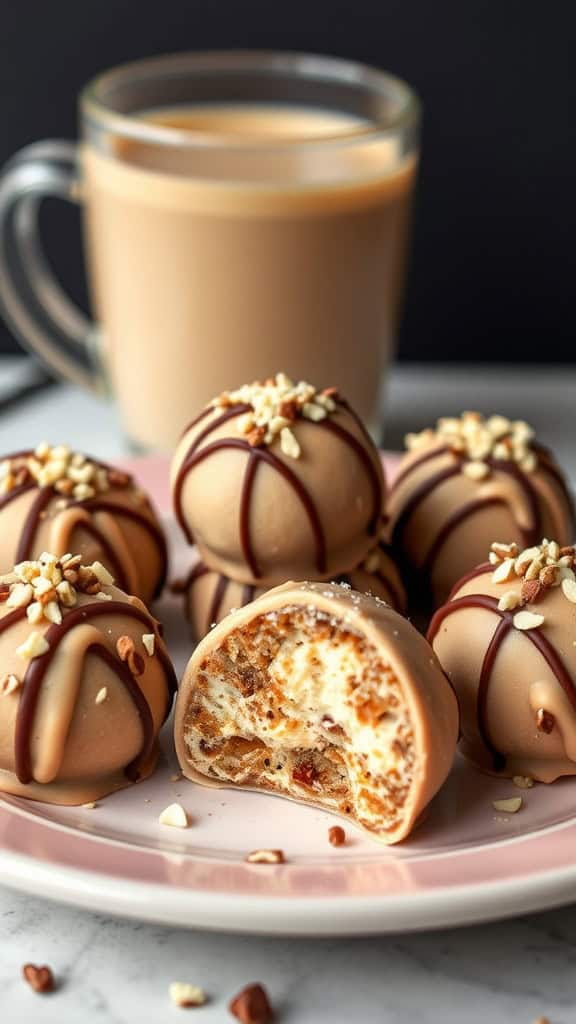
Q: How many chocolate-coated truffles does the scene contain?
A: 7